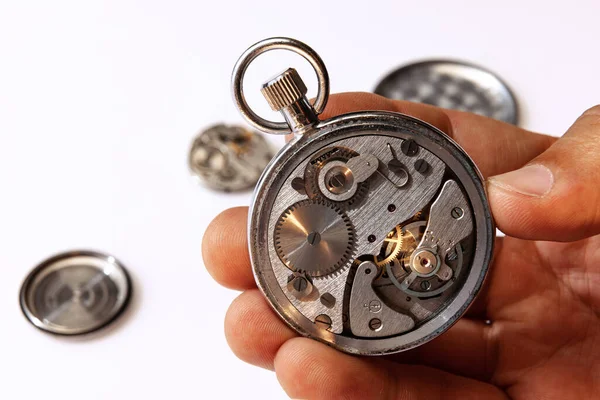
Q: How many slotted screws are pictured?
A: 12